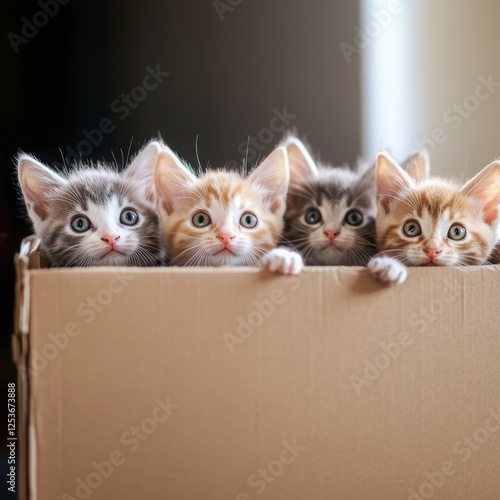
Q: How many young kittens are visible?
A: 4